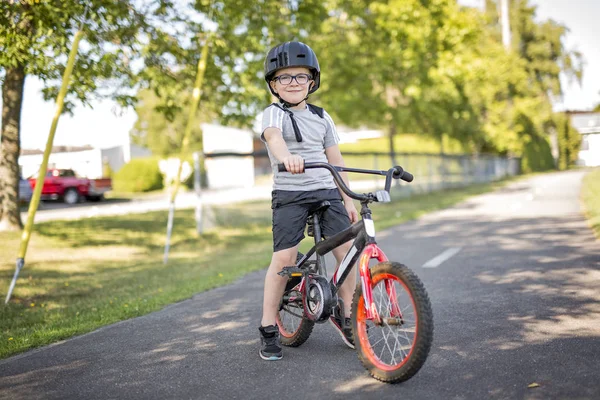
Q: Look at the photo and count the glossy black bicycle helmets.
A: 1